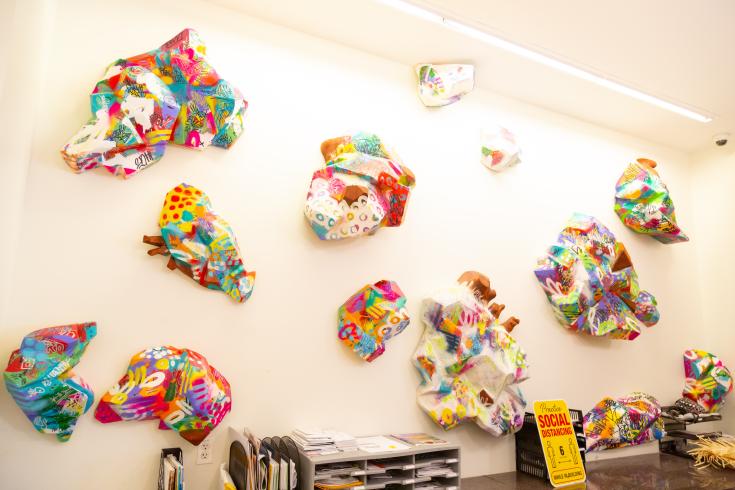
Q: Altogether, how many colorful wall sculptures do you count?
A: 13